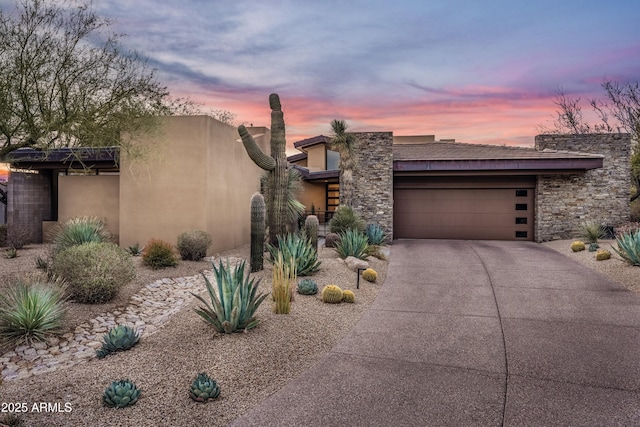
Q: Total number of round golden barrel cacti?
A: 5